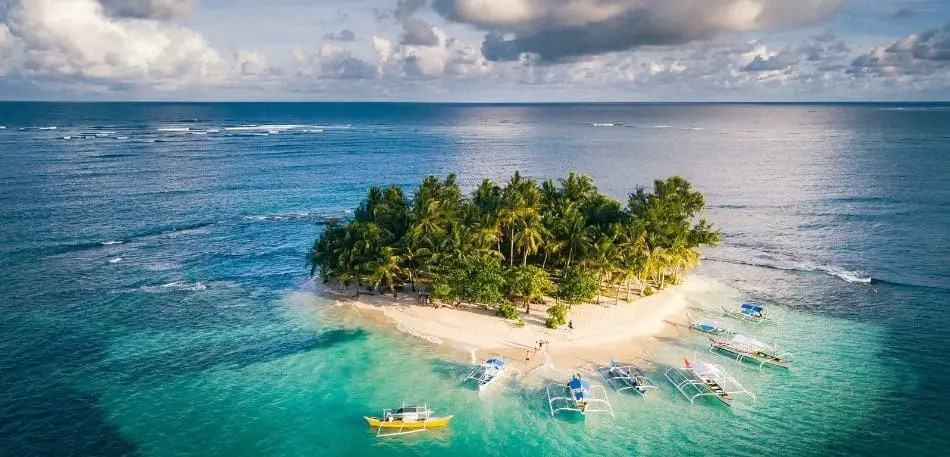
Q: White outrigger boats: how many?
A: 7